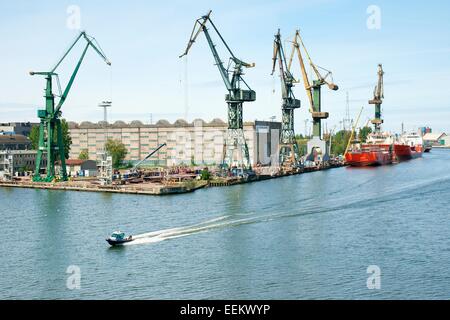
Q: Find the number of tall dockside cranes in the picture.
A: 5